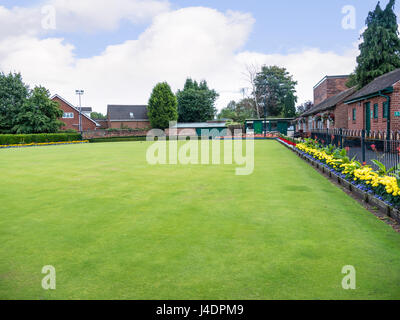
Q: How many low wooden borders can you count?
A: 1